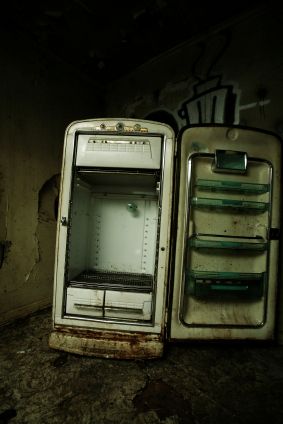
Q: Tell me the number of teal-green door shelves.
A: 4